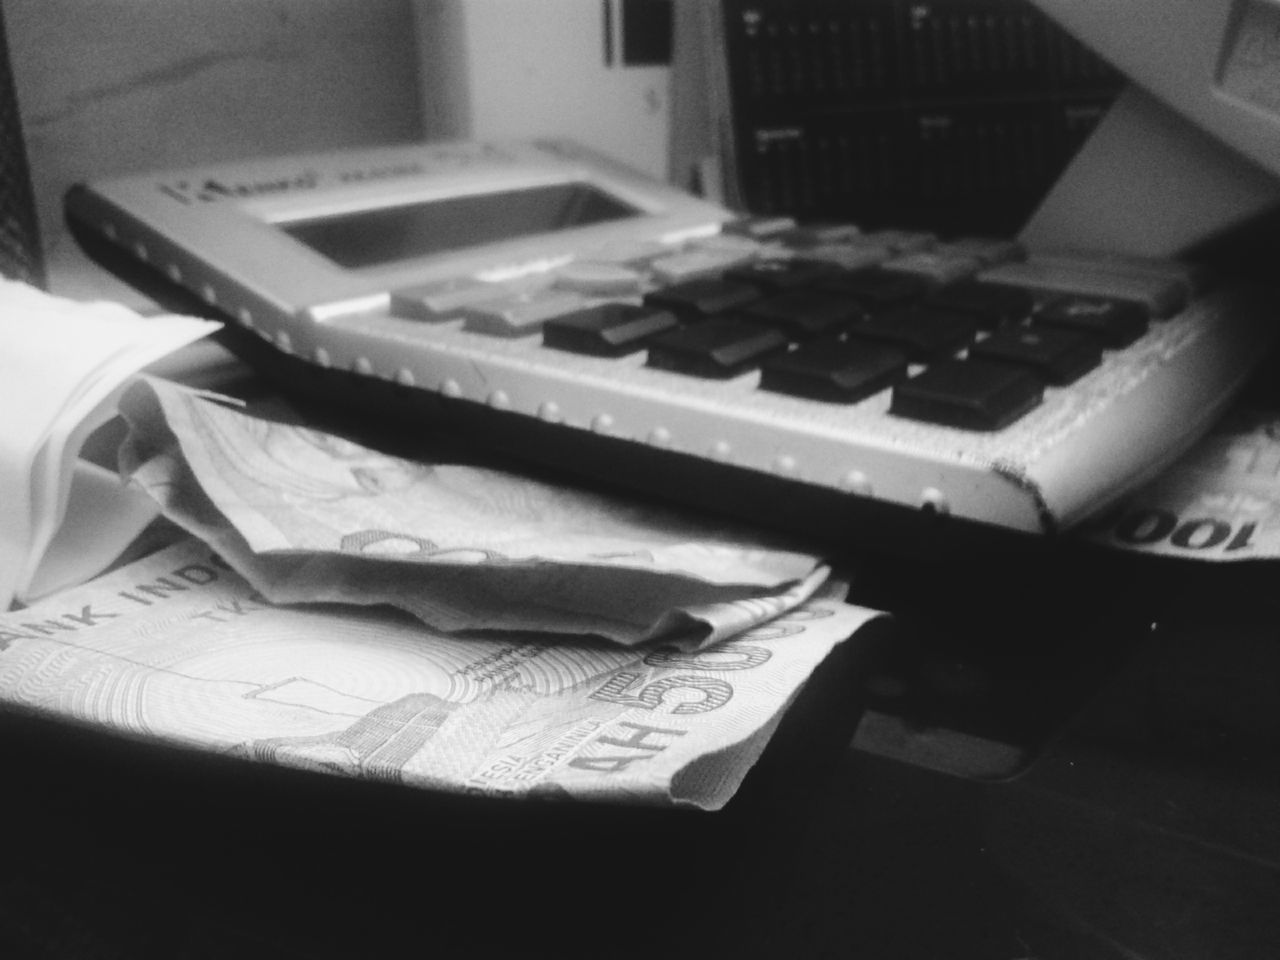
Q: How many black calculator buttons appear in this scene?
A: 12